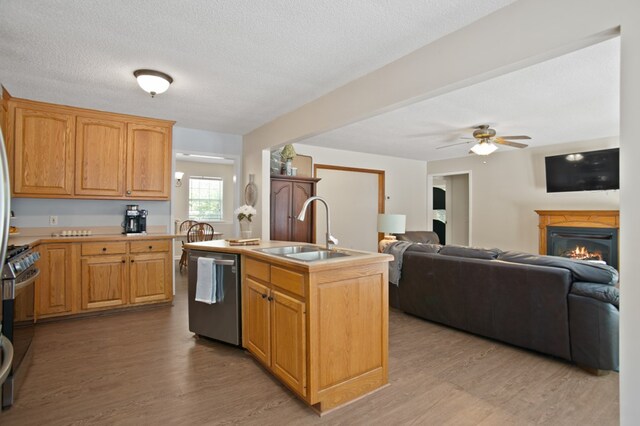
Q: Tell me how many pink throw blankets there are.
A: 0